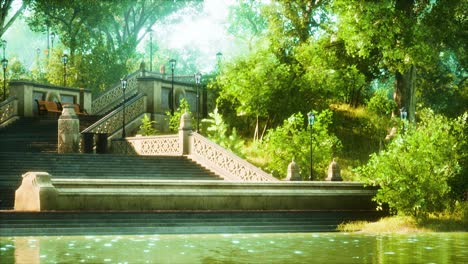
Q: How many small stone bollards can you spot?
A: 2